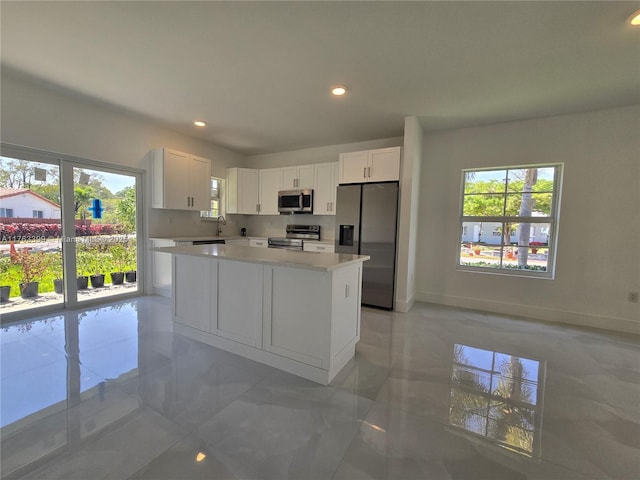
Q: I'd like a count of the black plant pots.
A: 7